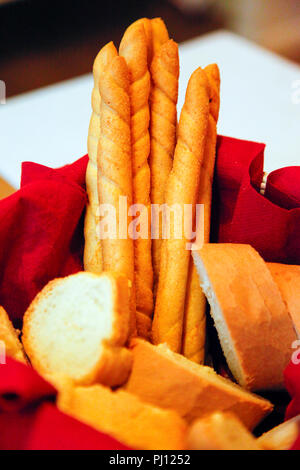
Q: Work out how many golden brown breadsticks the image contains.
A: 7